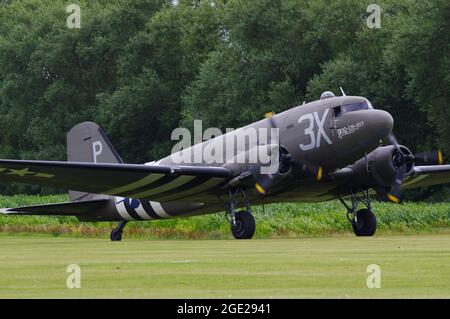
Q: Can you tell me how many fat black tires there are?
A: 2